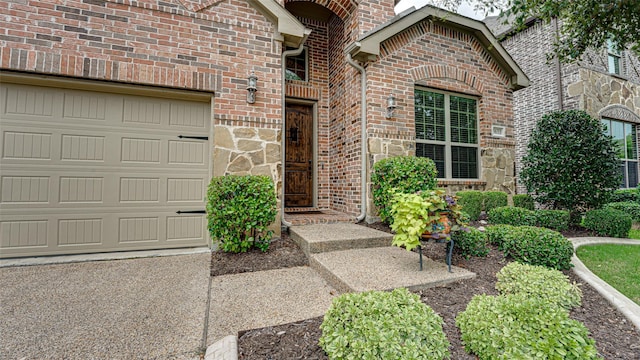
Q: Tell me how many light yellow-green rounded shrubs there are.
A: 3